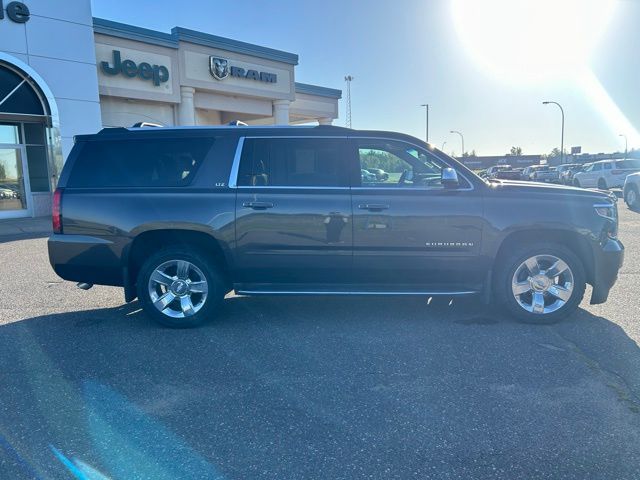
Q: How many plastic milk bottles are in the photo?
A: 0